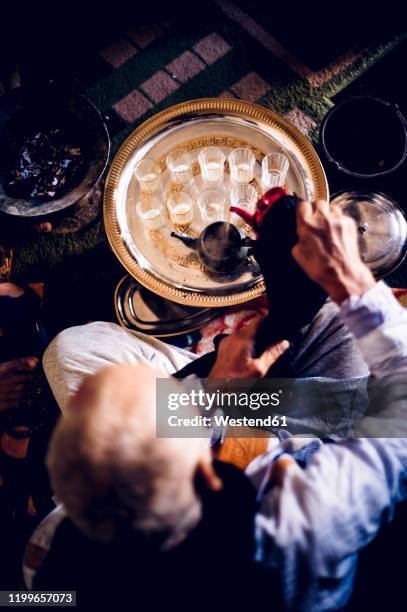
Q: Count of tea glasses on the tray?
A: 9